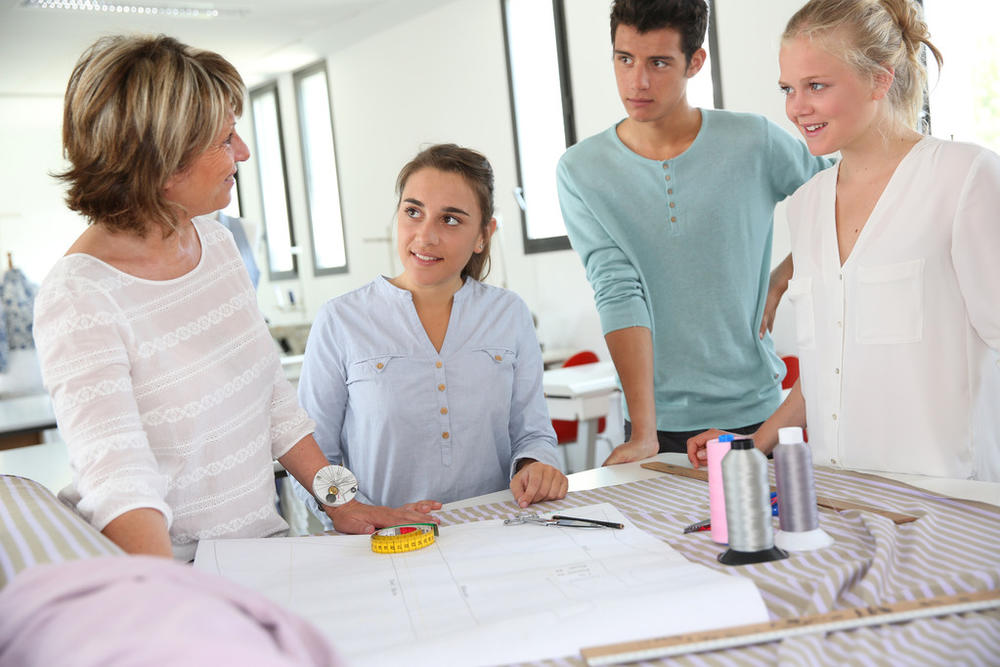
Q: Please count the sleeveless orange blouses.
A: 0